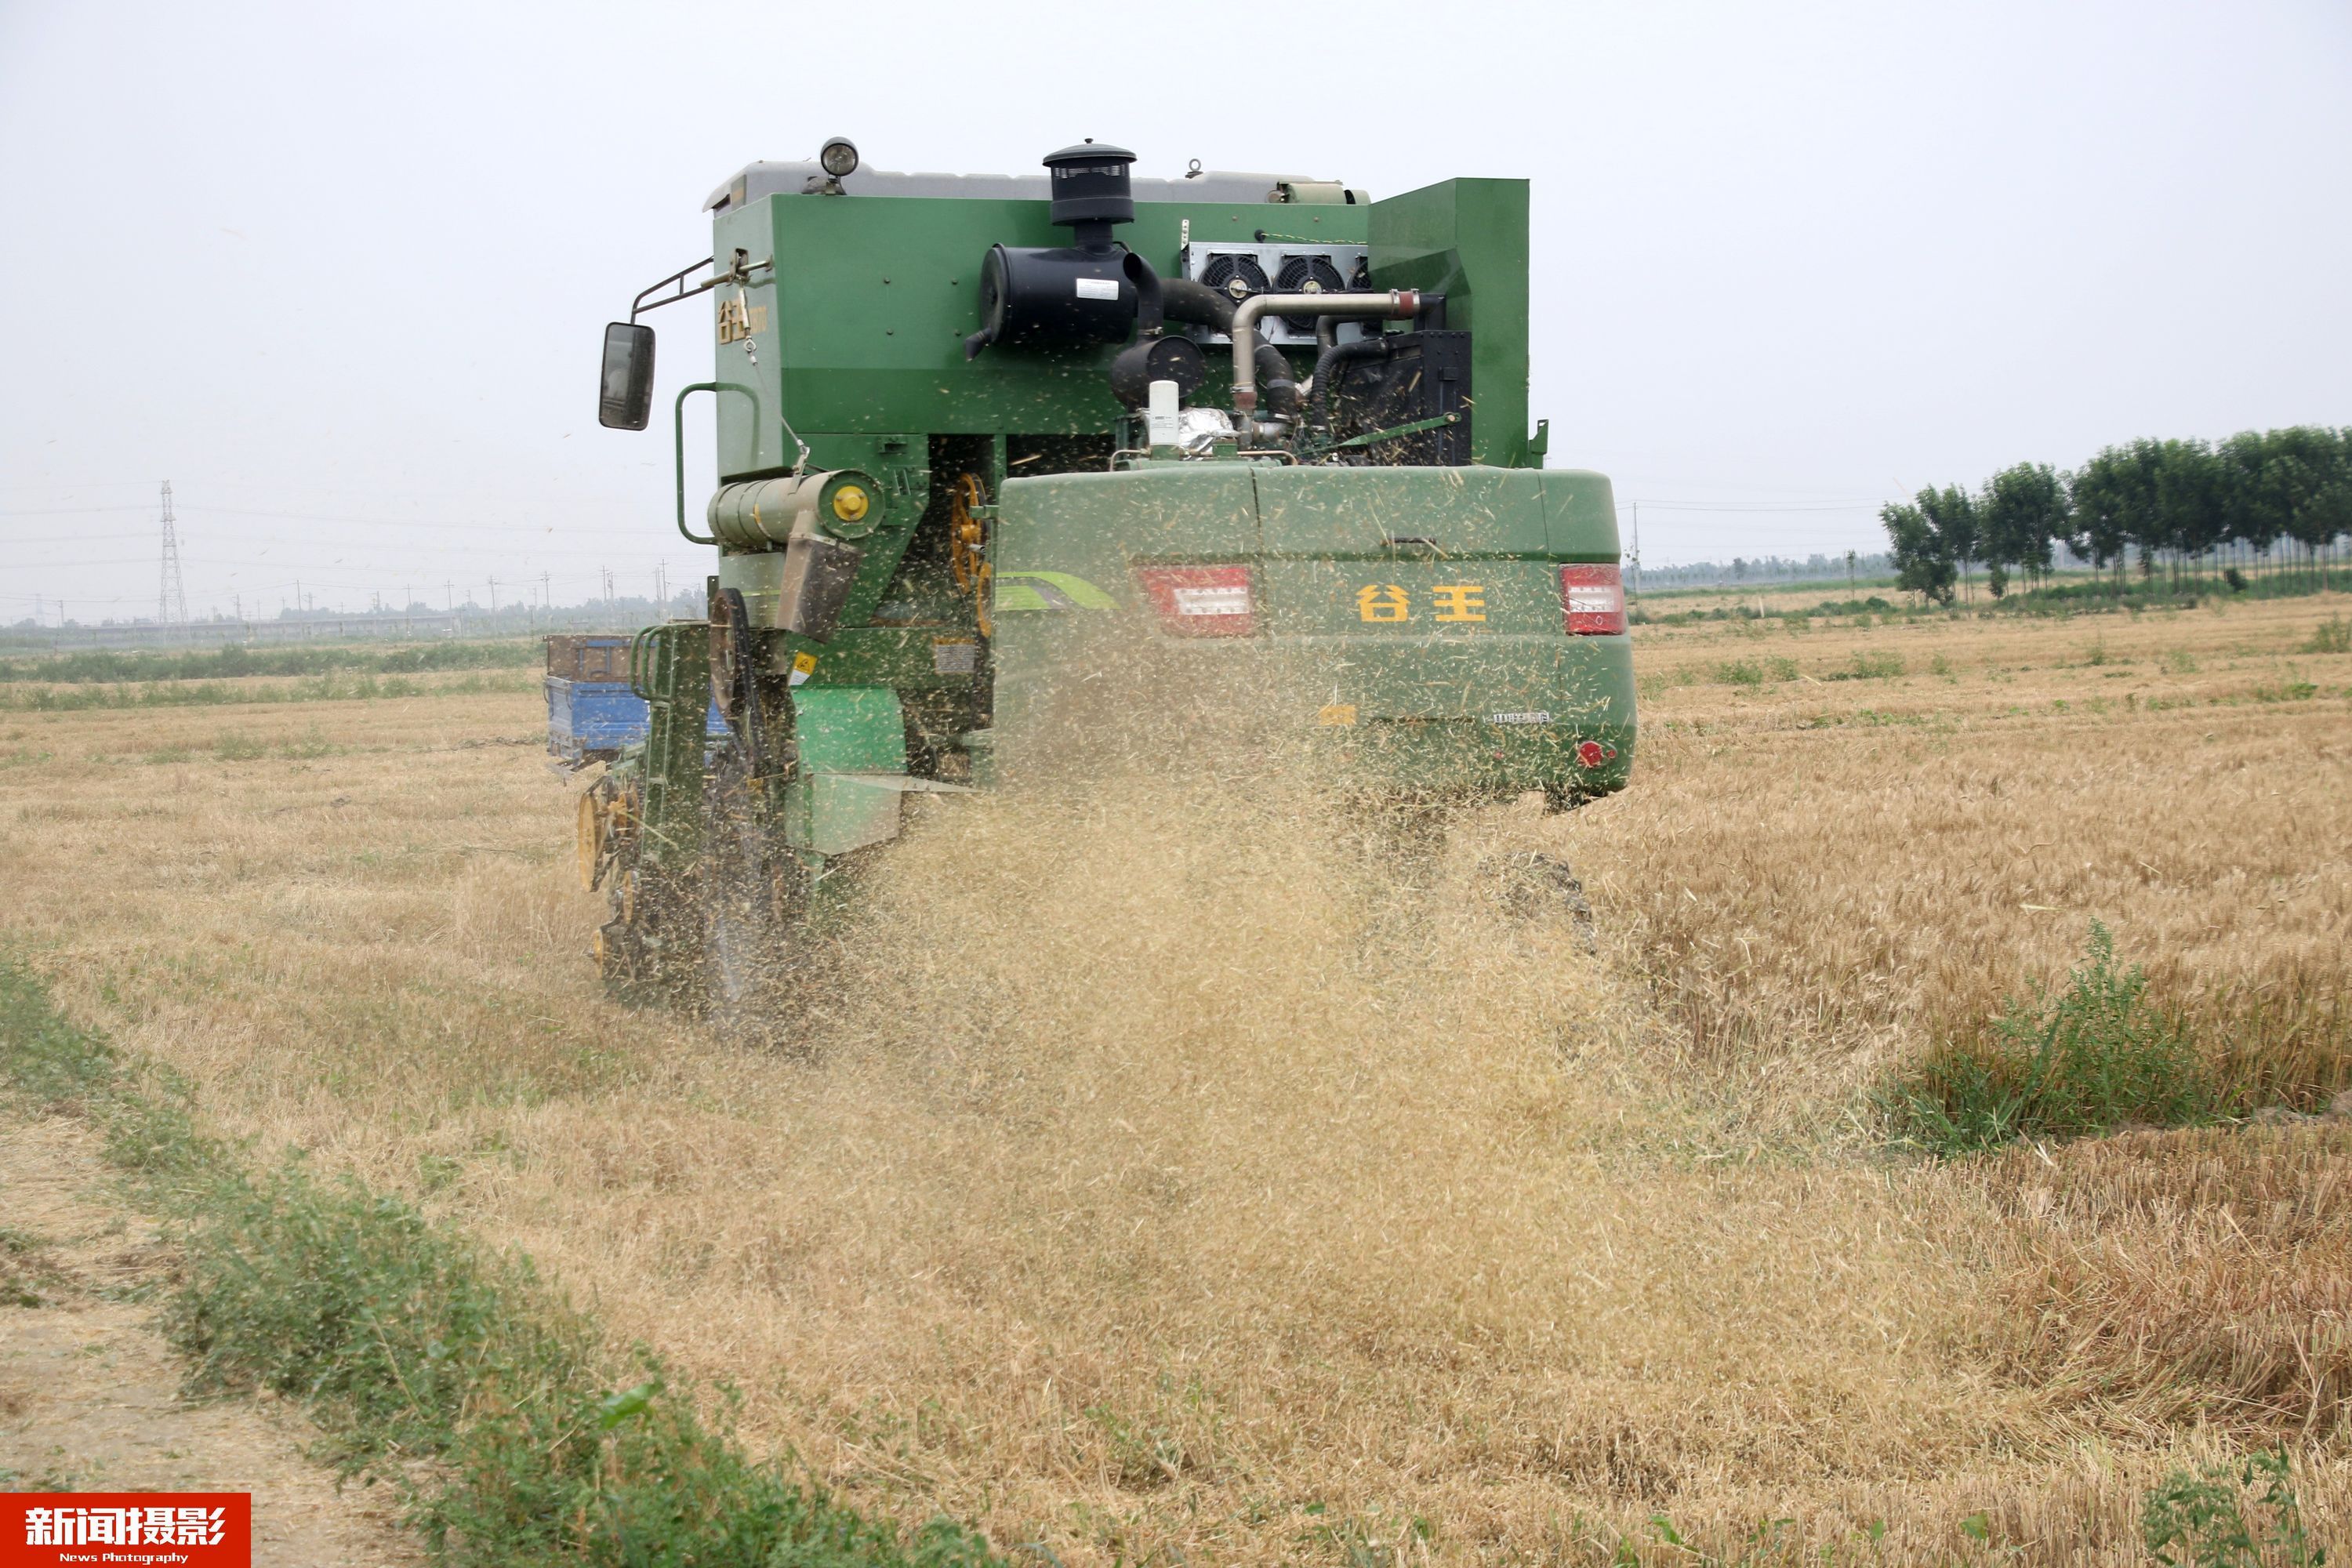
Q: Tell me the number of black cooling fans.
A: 3